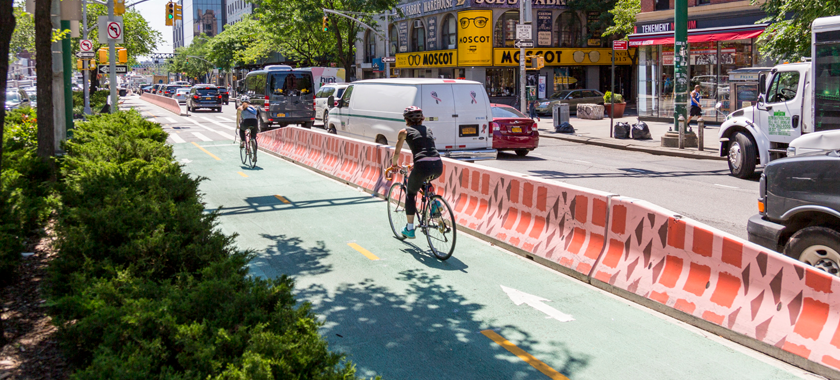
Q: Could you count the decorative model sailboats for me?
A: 0